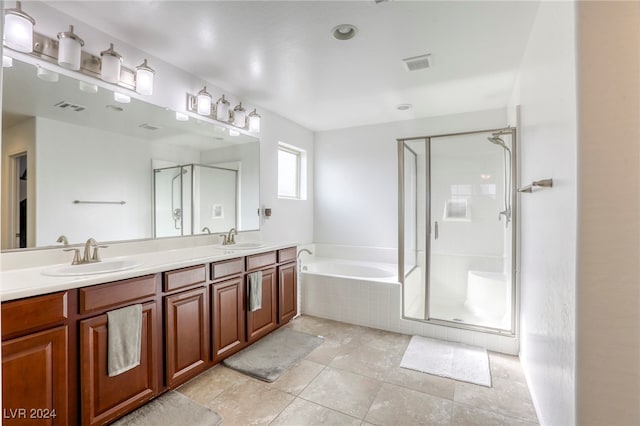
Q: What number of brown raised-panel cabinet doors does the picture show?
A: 6